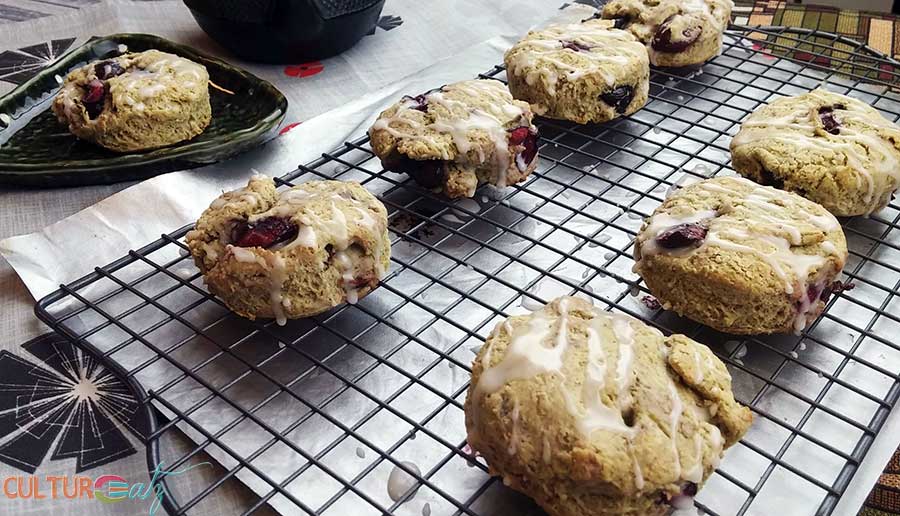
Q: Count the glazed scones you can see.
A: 8